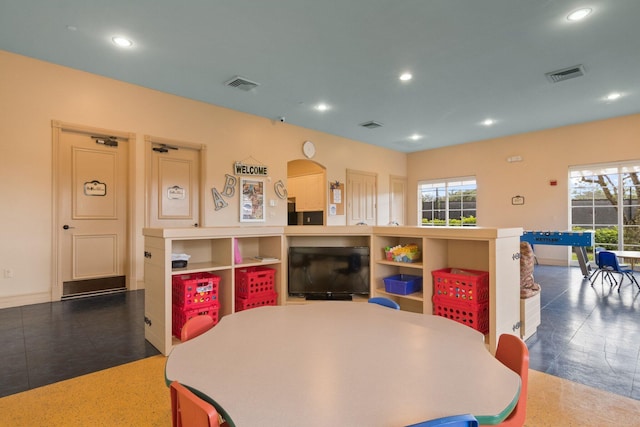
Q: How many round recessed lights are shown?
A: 7